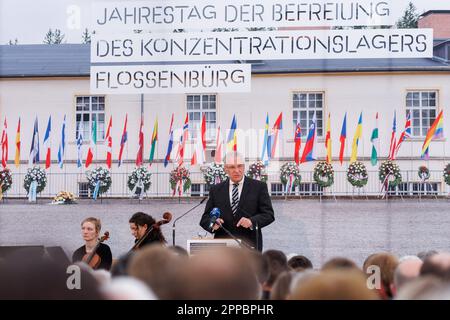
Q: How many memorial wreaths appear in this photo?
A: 13